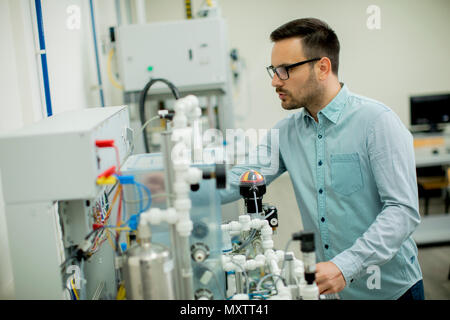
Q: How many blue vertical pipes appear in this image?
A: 2